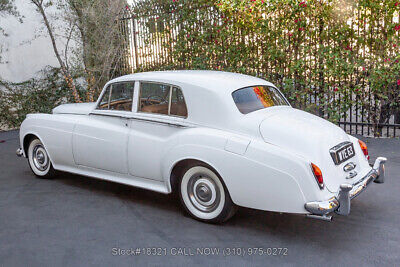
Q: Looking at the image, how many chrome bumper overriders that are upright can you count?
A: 2